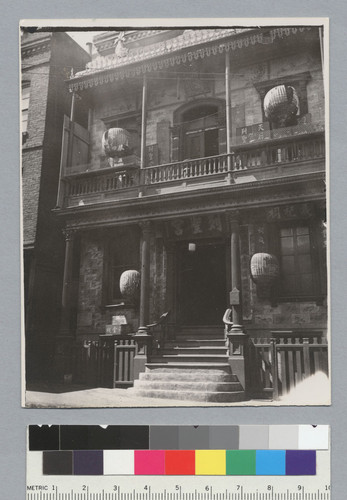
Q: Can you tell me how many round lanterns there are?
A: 4